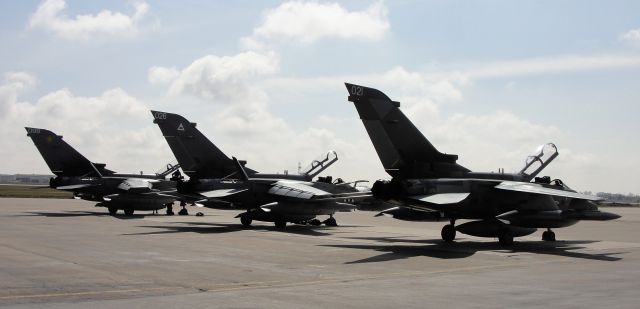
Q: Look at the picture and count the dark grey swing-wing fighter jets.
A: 3